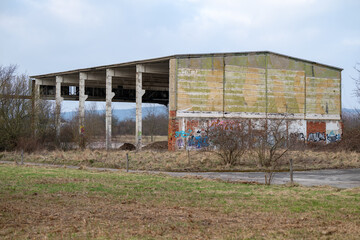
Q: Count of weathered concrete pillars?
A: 5